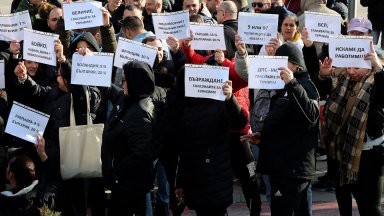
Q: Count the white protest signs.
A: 13